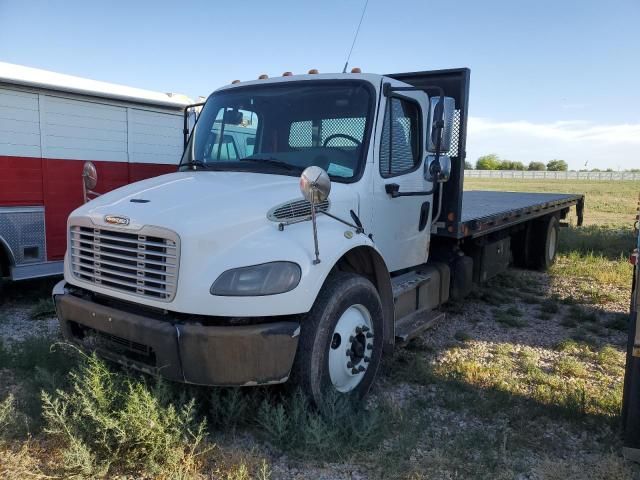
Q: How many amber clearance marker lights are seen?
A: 5